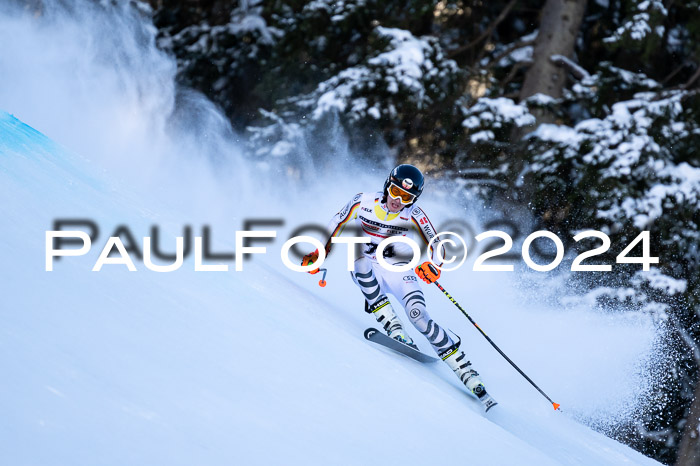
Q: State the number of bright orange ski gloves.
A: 2